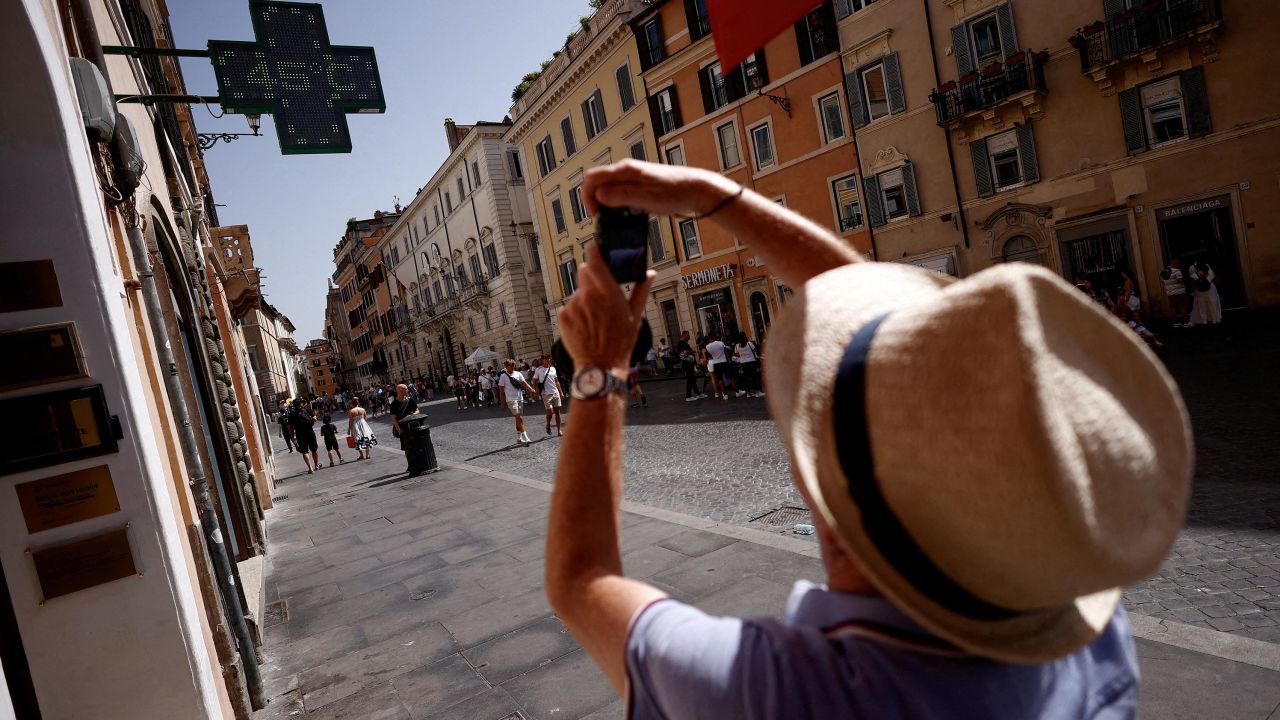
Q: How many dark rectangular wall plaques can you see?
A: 5